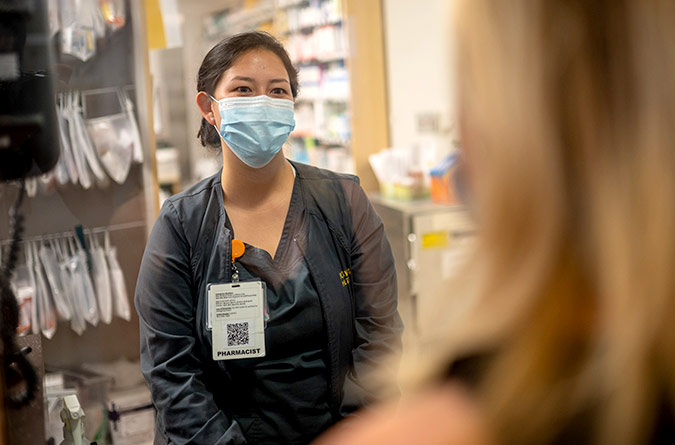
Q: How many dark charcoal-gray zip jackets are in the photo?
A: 1